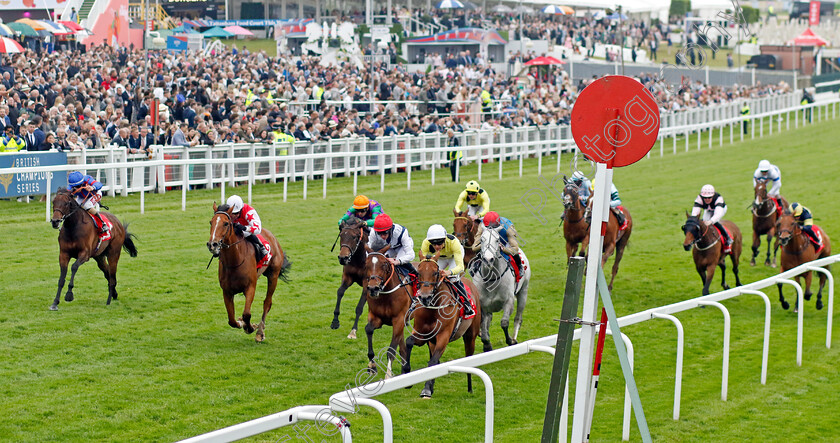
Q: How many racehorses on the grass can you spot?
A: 12